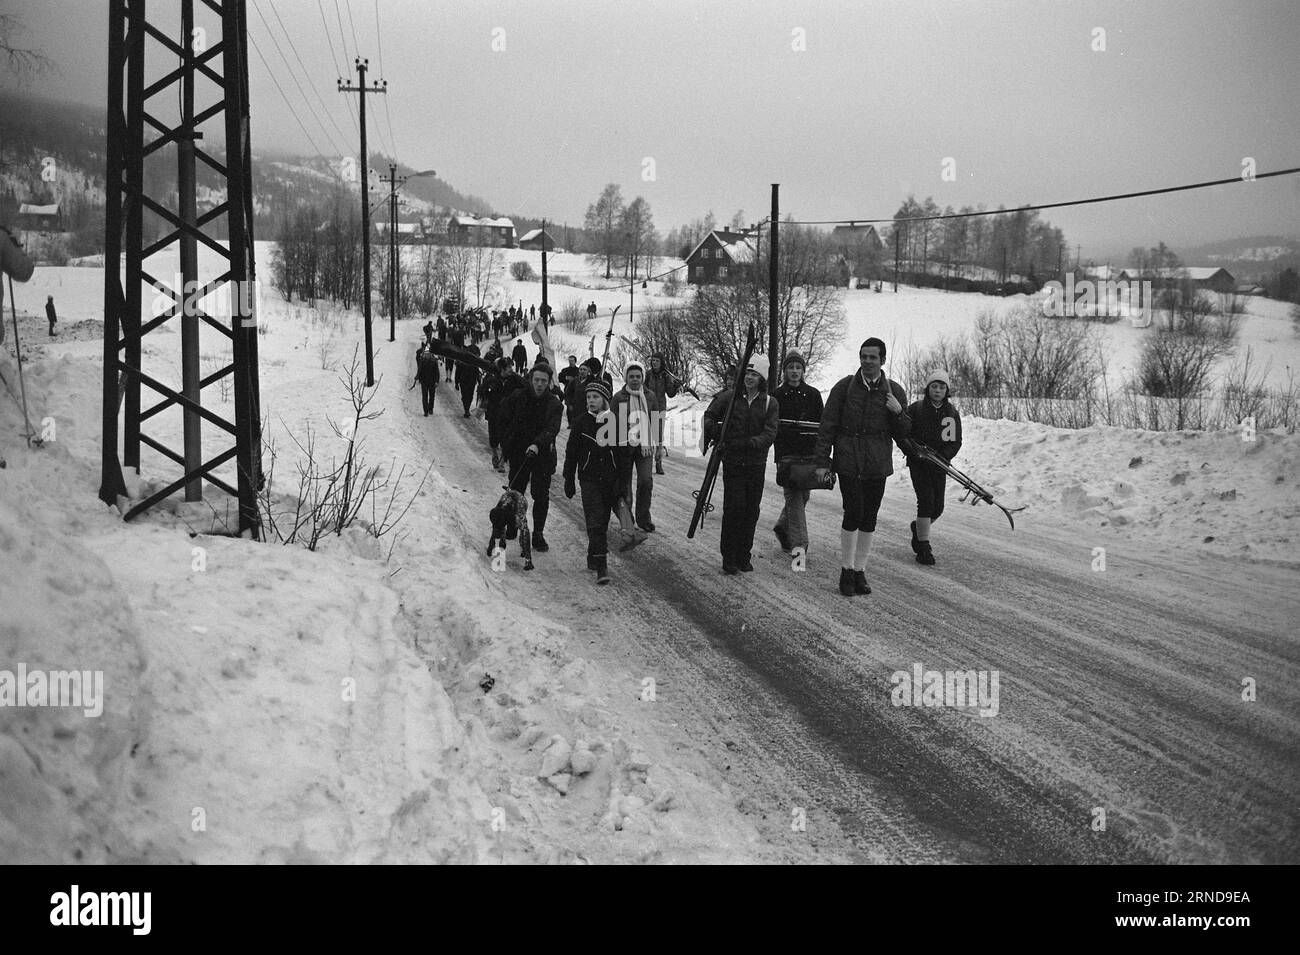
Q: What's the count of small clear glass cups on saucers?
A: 0